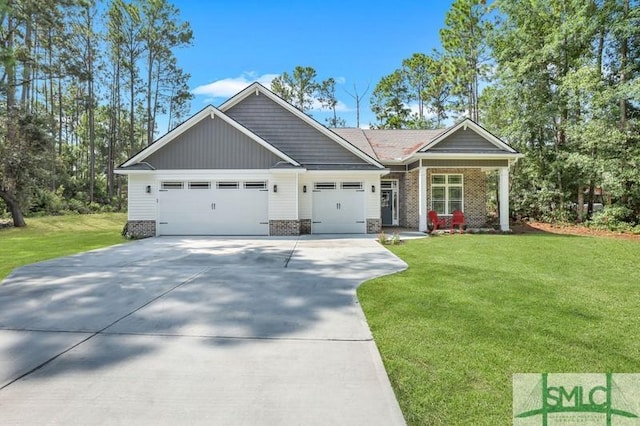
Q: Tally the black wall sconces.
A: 4